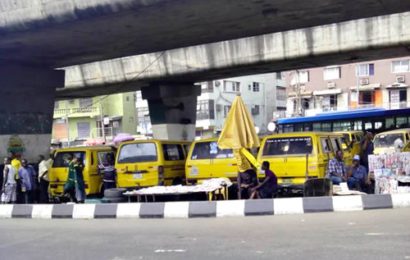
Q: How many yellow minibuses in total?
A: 6